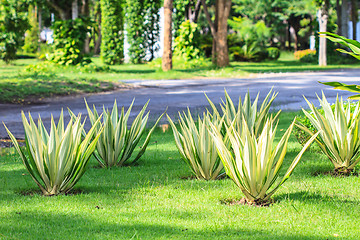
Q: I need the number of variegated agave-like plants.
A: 6